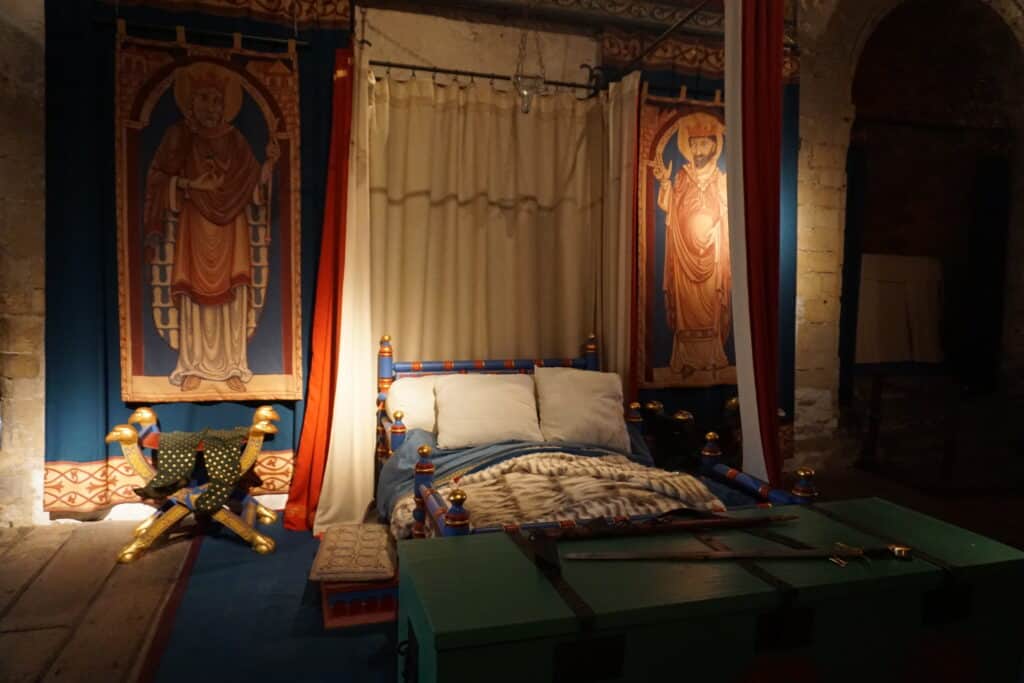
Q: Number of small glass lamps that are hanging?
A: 1